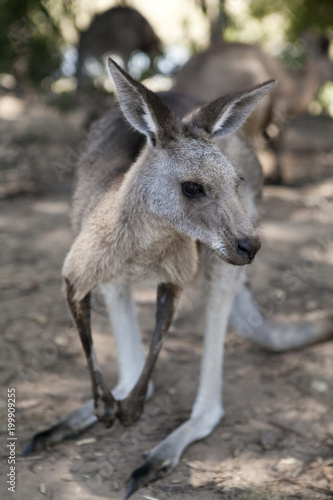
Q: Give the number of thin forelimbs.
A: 2